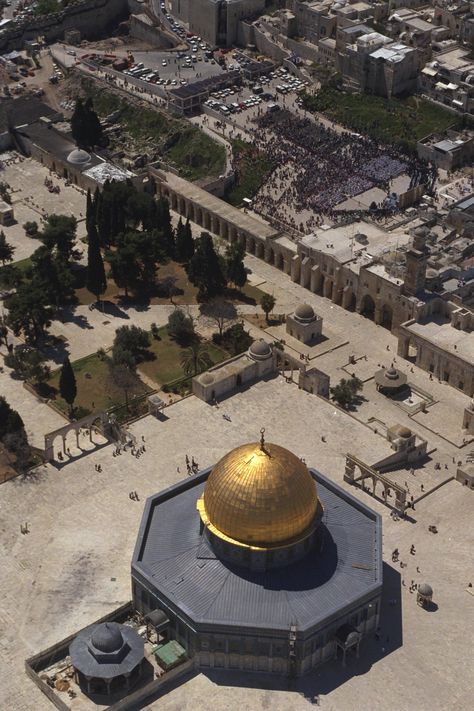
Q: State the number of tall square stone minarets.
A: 1